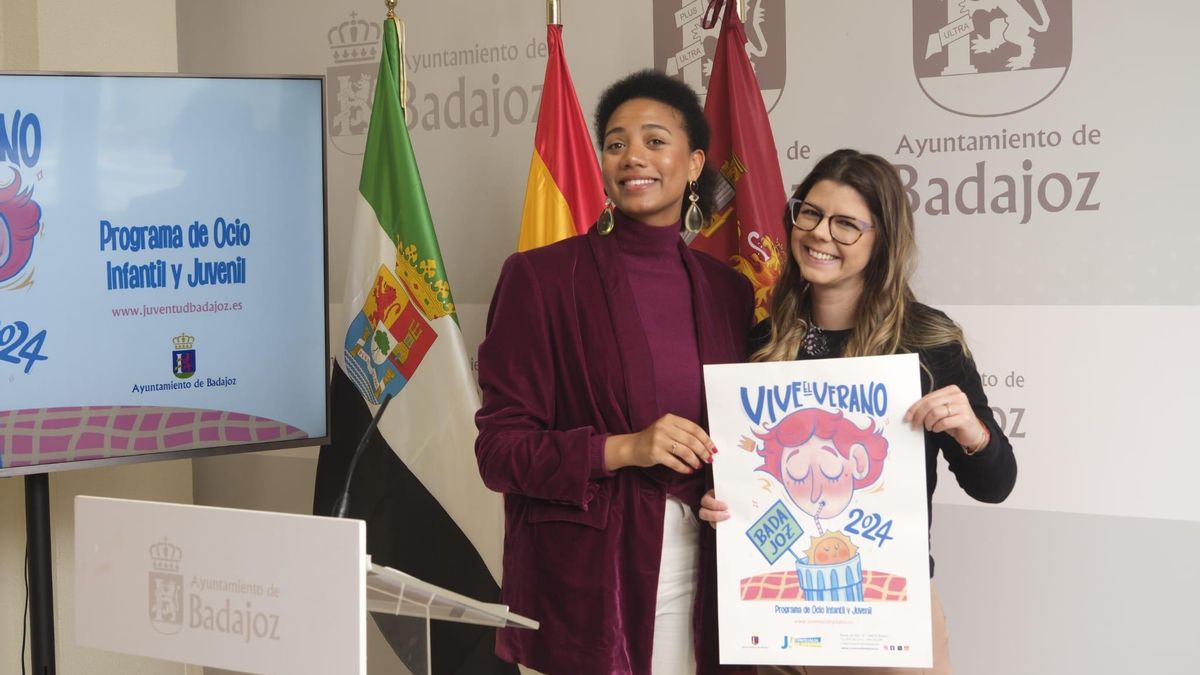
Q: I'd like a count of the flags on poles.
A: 3